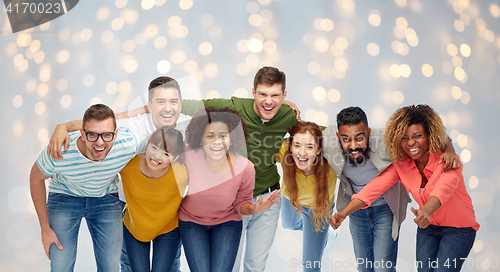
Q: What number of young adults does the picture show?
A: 8